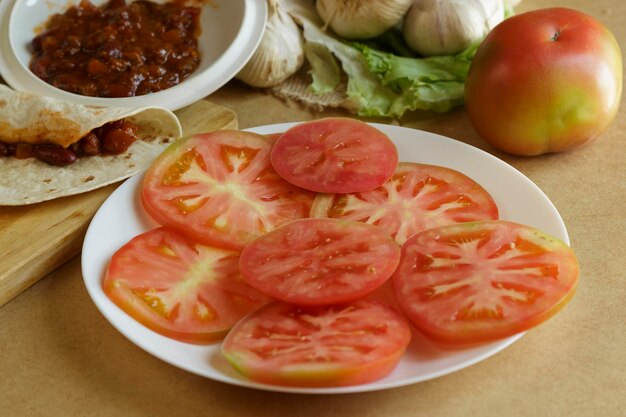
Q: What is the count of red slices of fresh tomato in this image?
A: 7